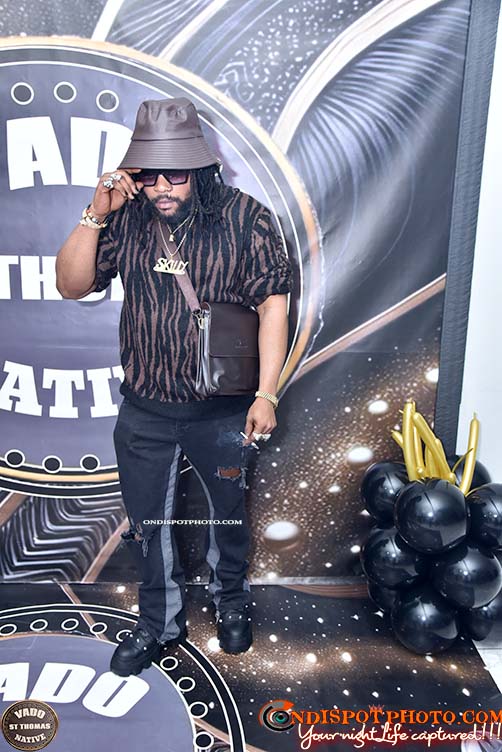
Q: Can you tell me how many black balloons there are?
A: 9